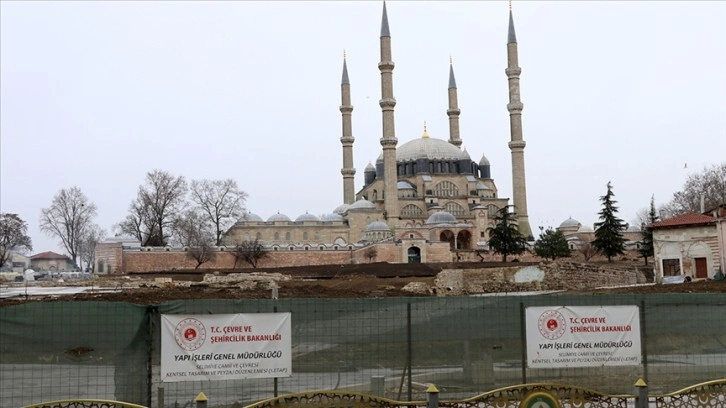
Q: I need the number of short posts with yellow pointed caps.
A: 3